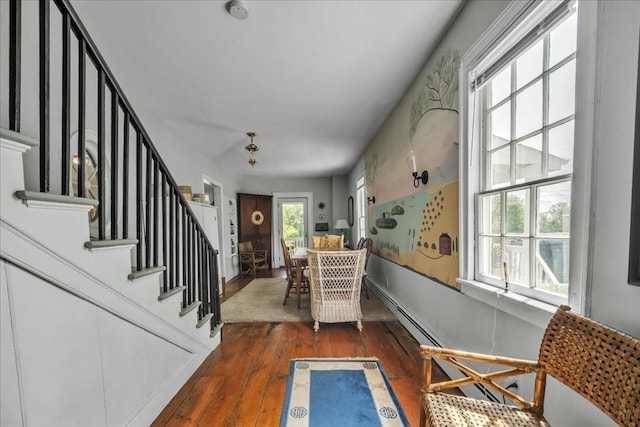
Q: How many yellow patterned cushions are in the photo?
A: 2